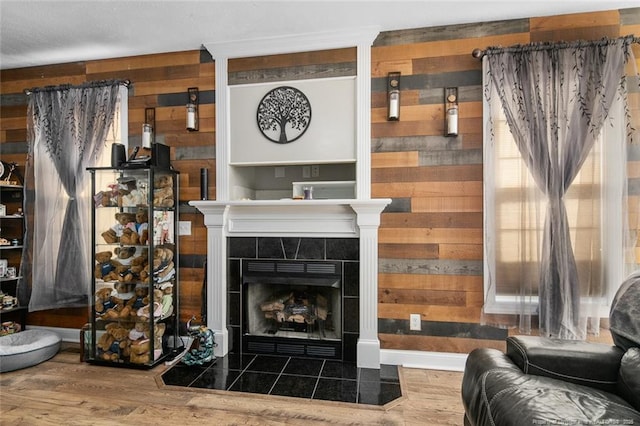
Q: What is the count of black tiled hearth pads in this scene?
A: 1